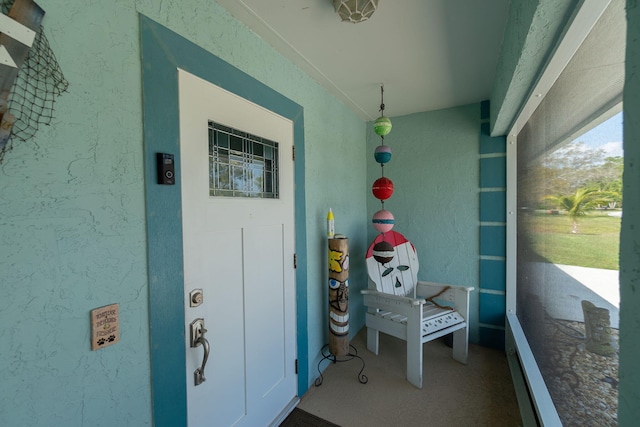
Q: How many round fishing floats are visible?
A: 5